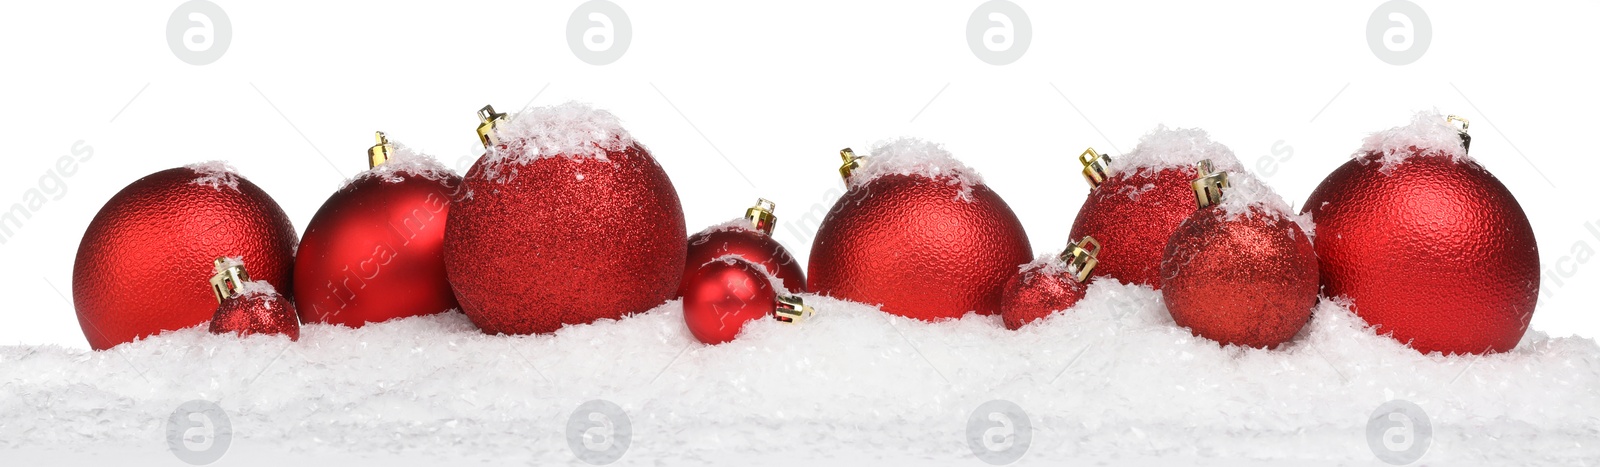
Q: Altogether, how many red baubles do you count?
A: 11